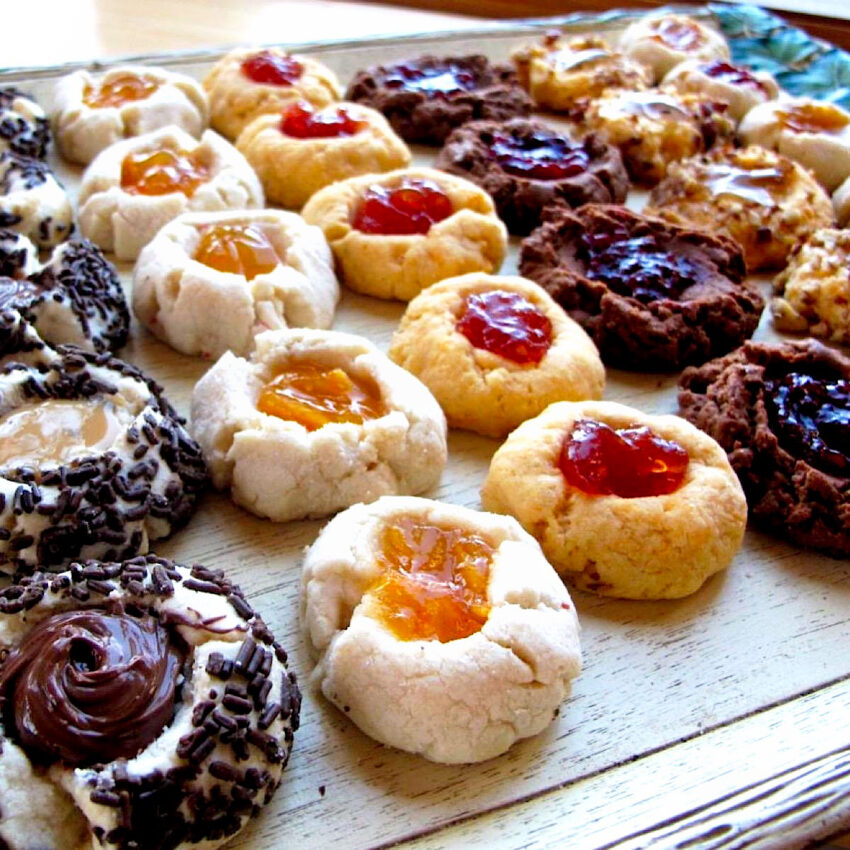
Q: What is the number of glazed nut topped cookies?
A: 4